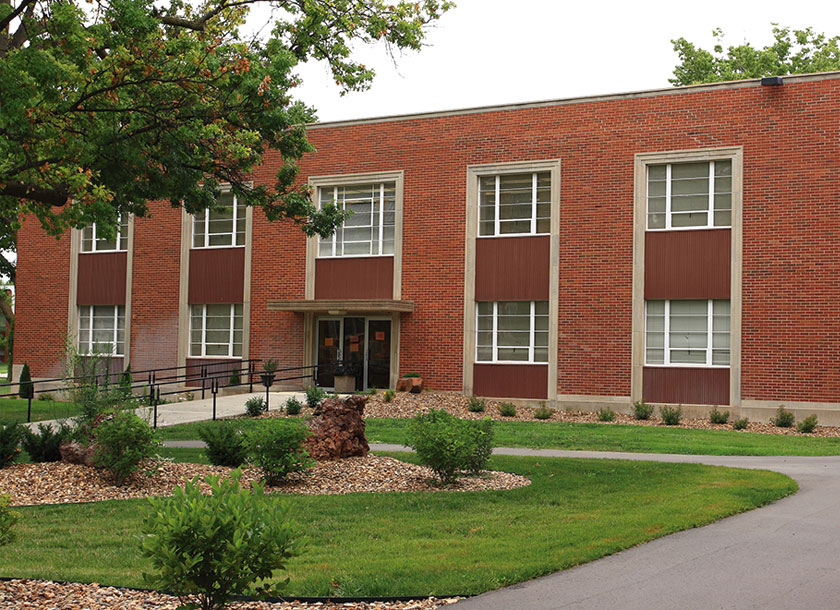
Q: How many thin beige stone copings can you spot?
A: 1